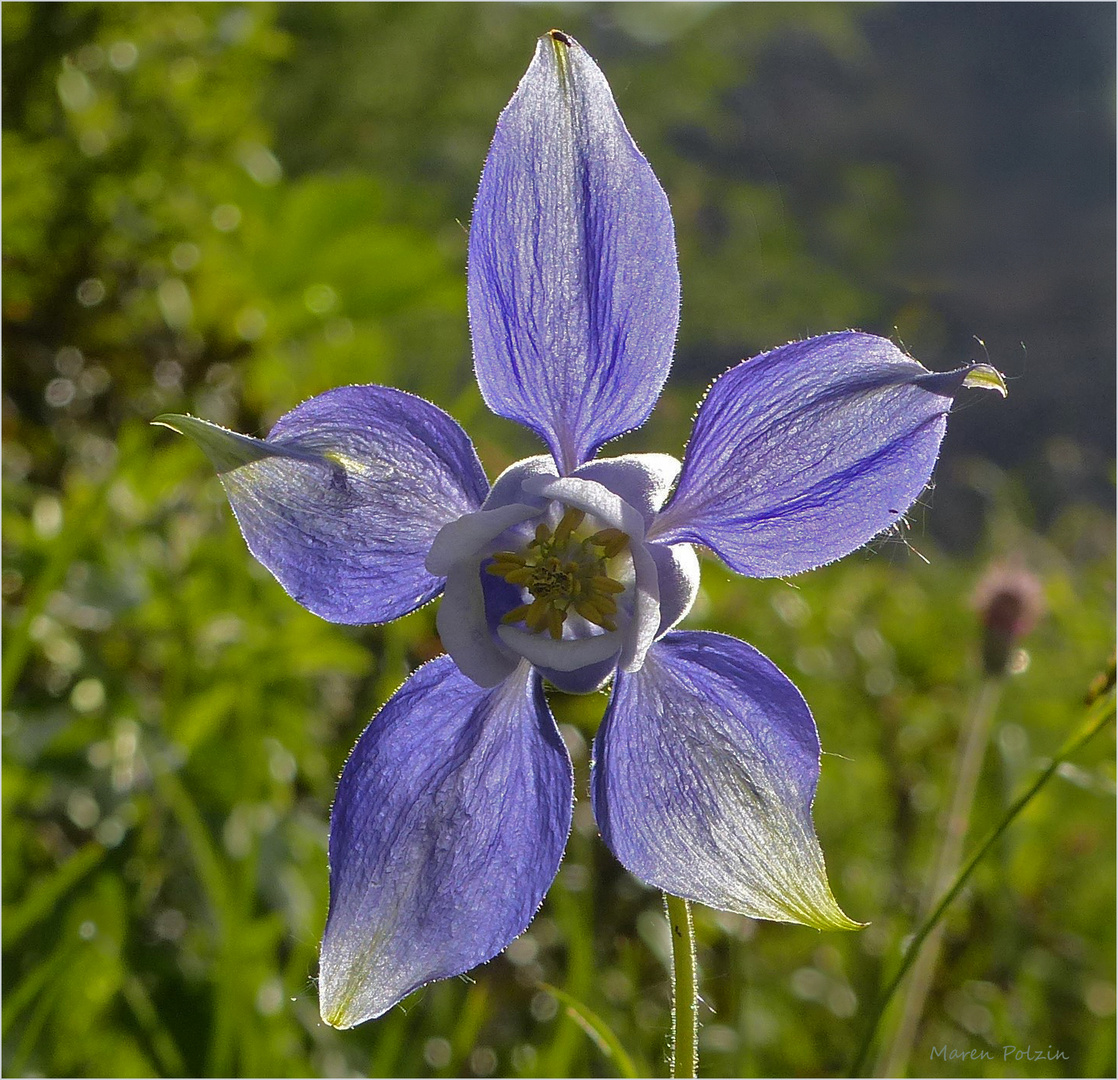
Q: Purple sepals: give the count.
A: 5